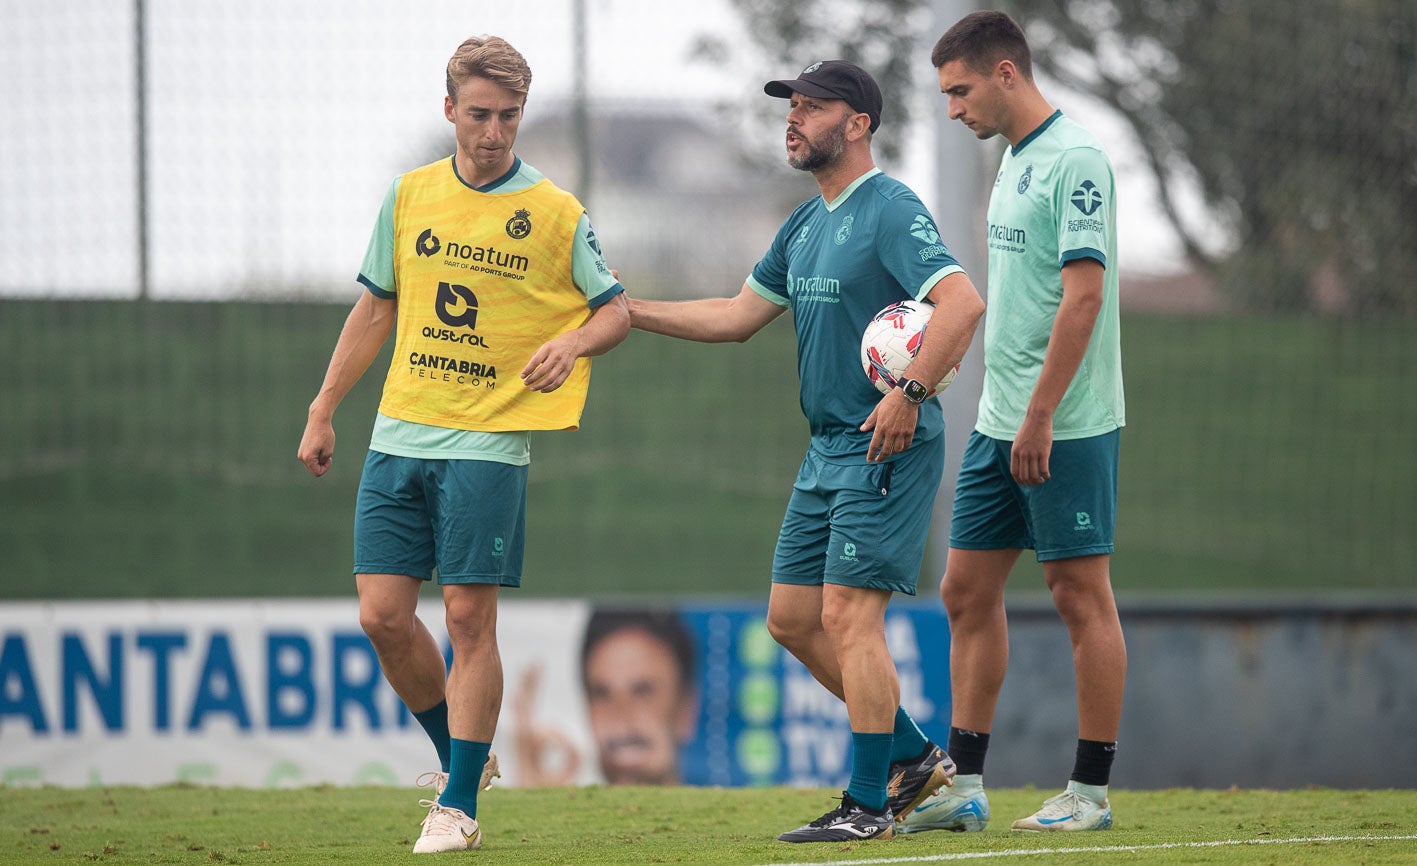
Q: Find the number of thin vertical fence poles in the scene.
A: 2